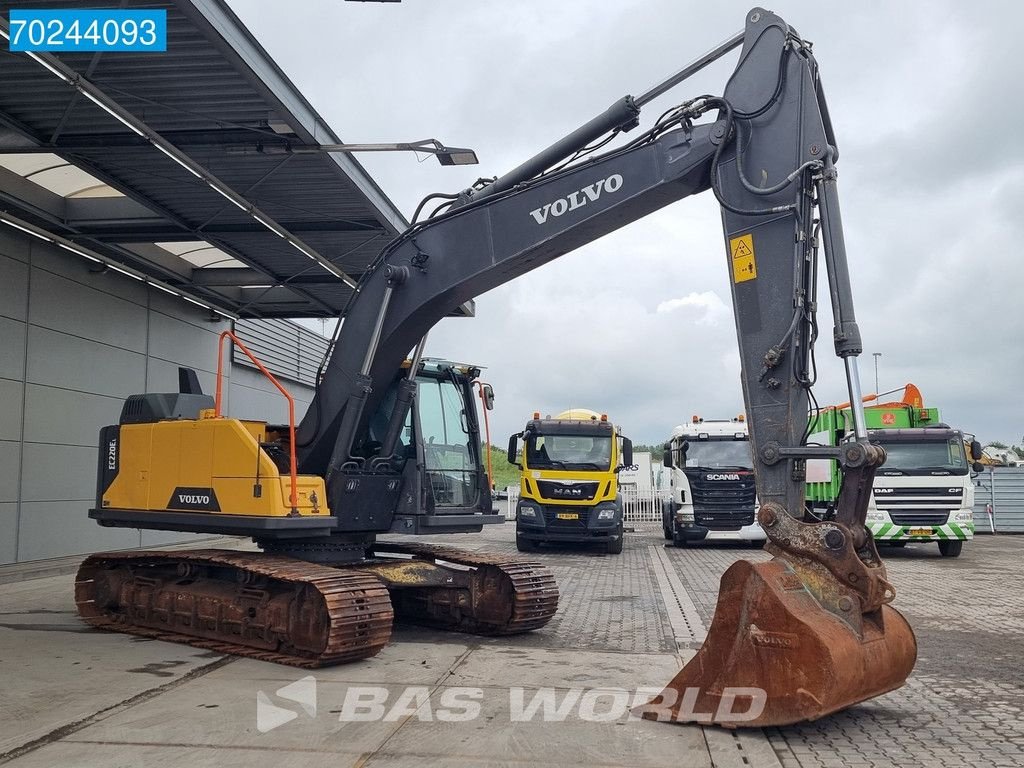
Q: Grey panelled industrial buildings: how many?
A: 1